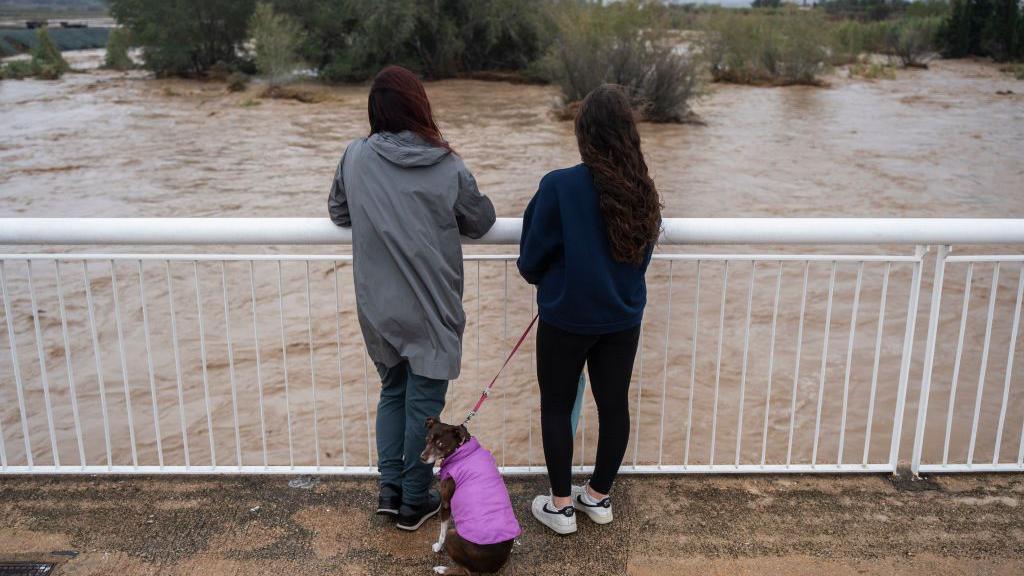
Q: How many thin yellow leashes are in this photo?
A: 0